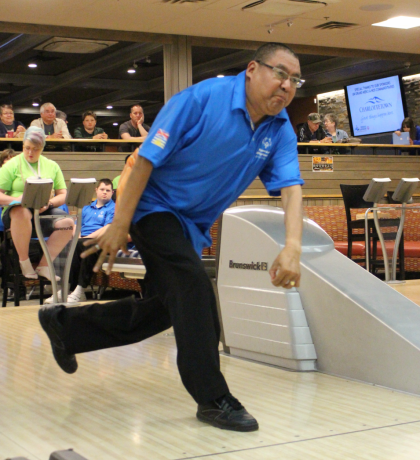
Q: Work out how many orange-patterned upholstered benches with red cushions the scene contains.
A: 1